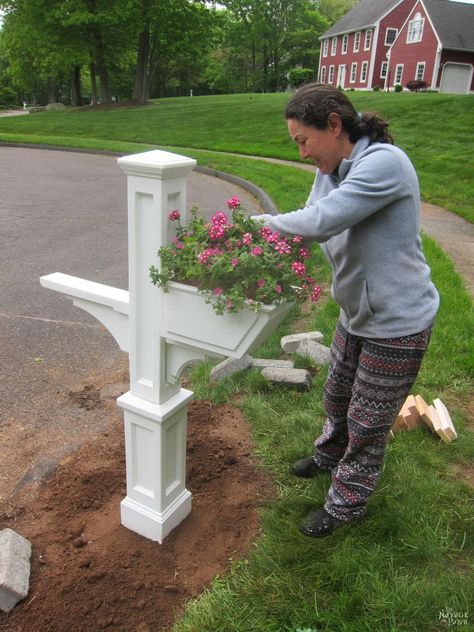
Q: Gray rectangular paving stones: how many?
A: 6